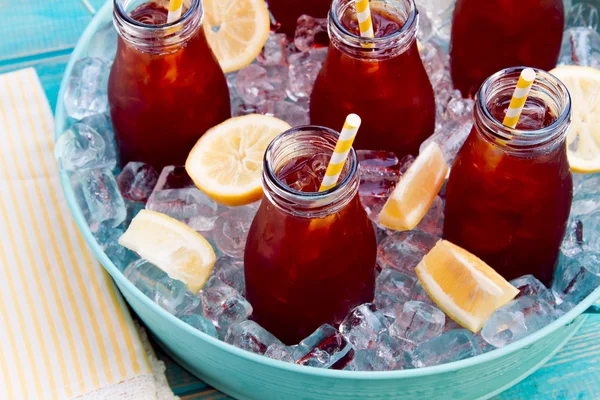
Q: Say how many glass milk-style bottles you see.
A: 6